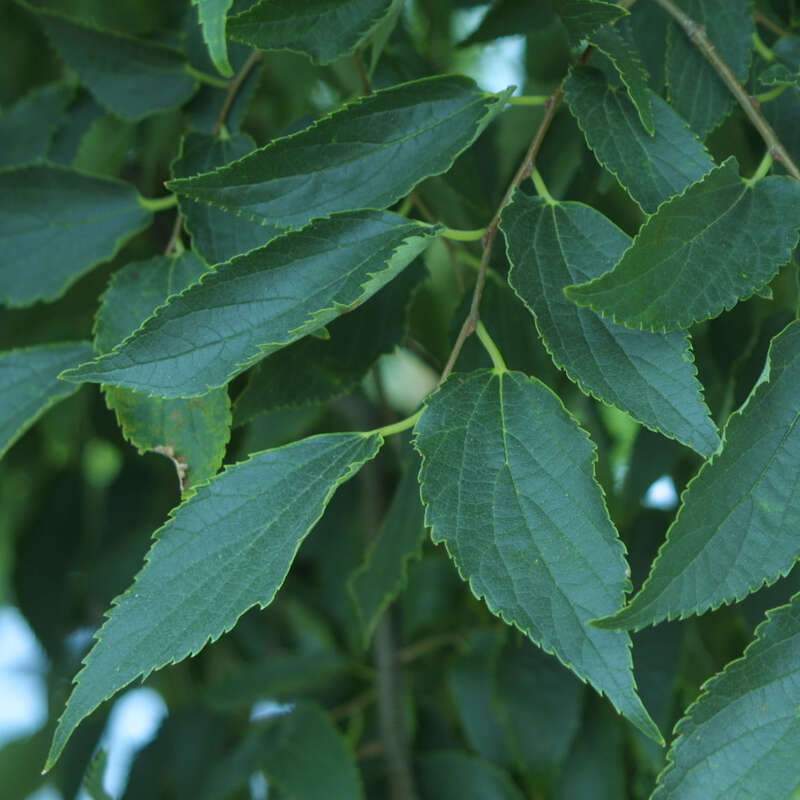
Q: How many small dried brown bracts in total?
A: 0